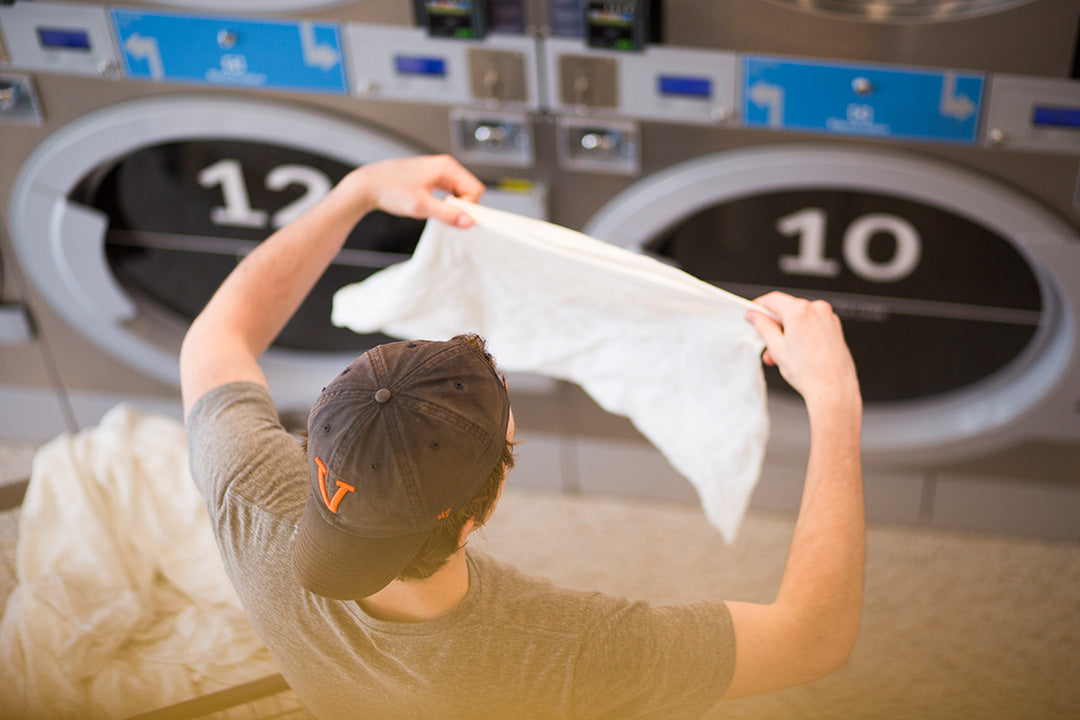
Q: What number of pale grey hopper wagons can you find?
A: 0